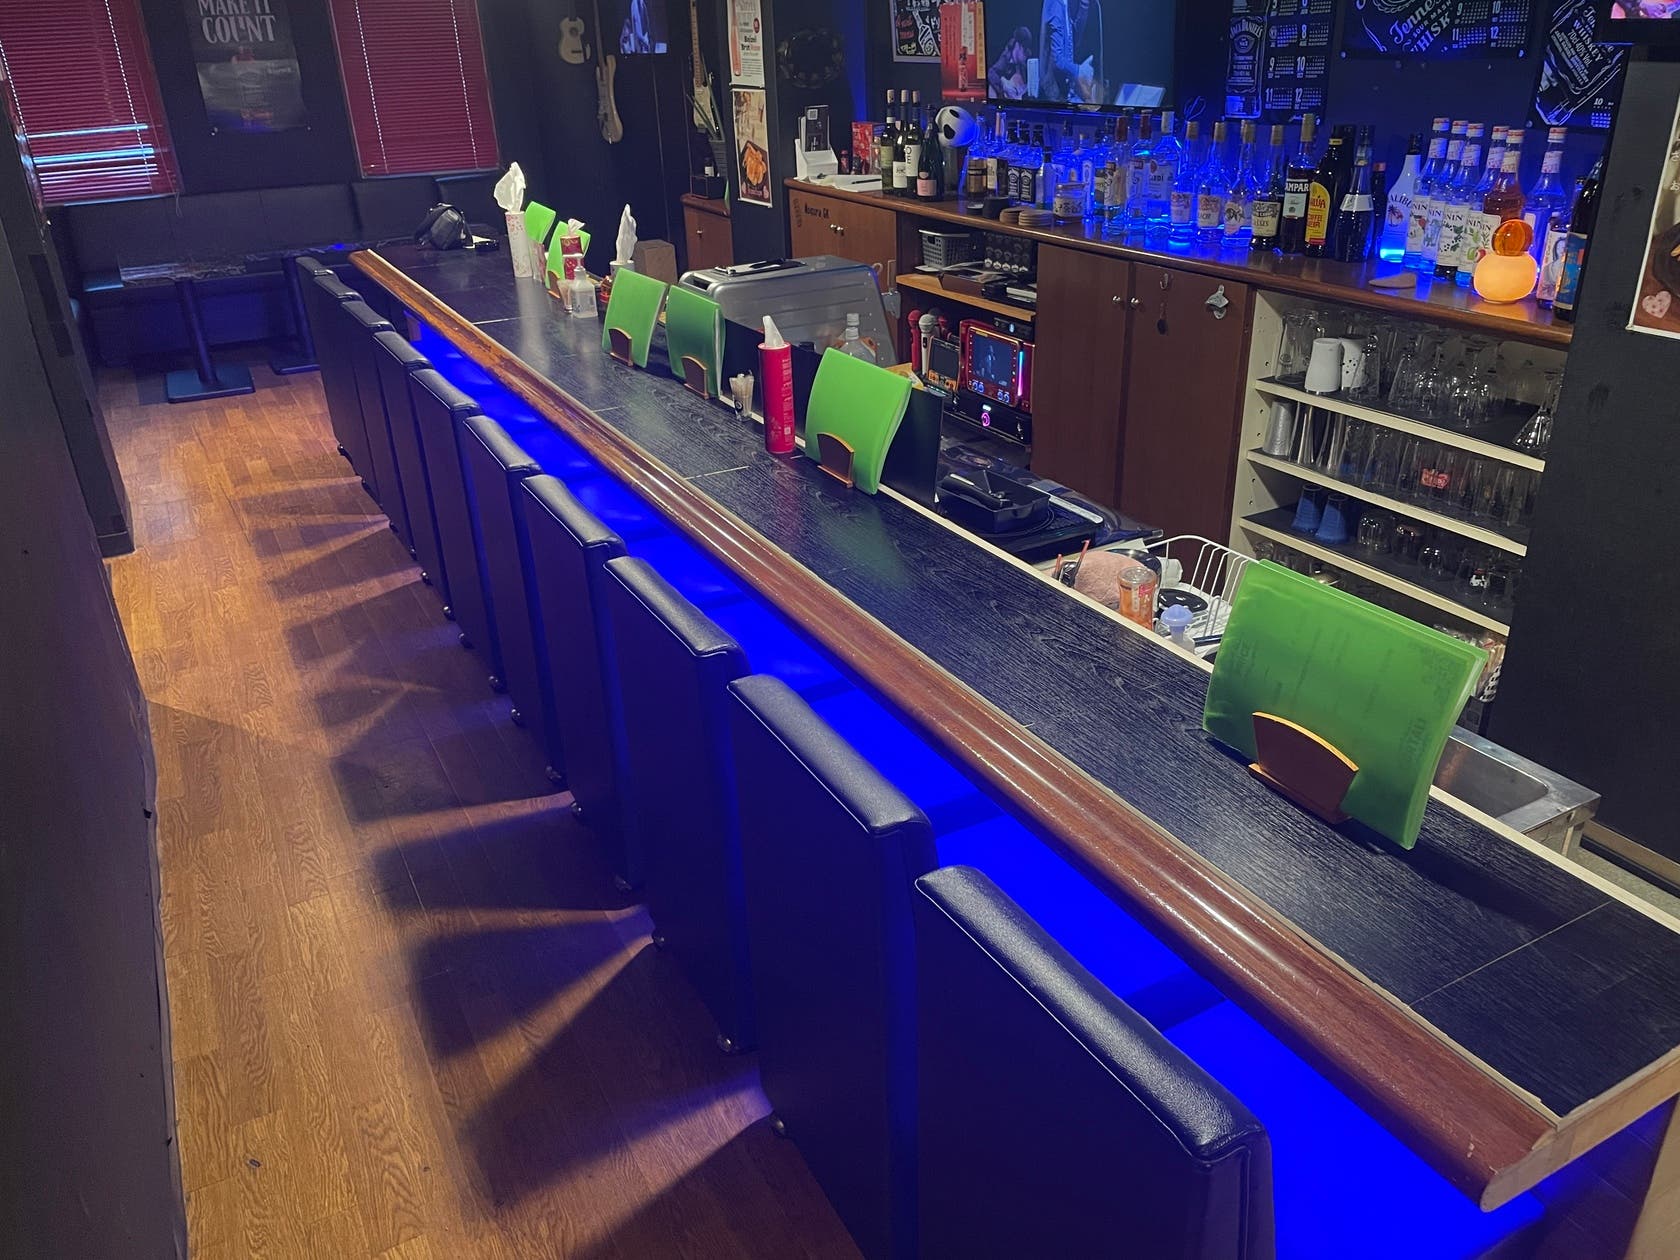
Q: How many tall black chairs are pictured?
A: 10